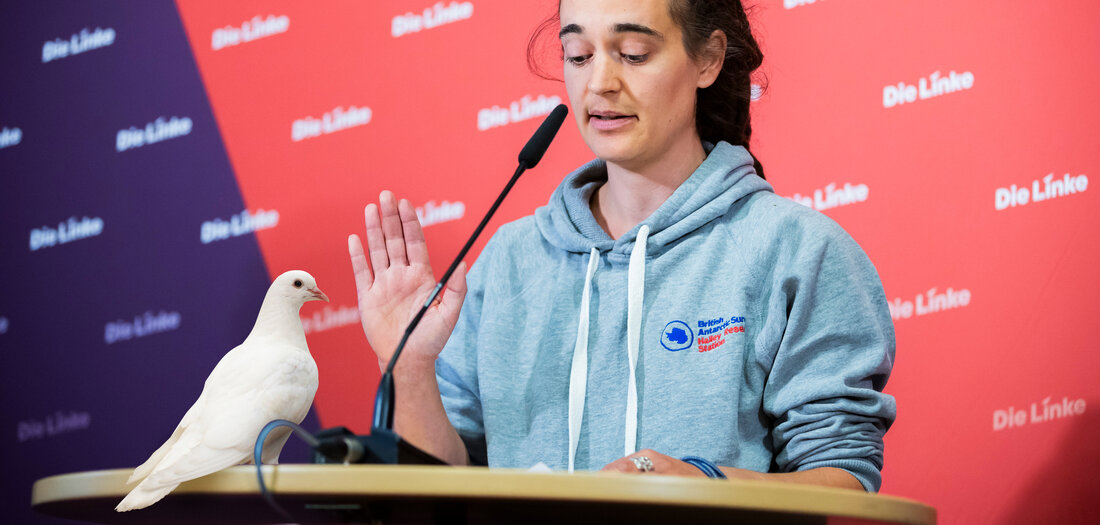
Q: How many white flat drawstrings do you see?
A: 2